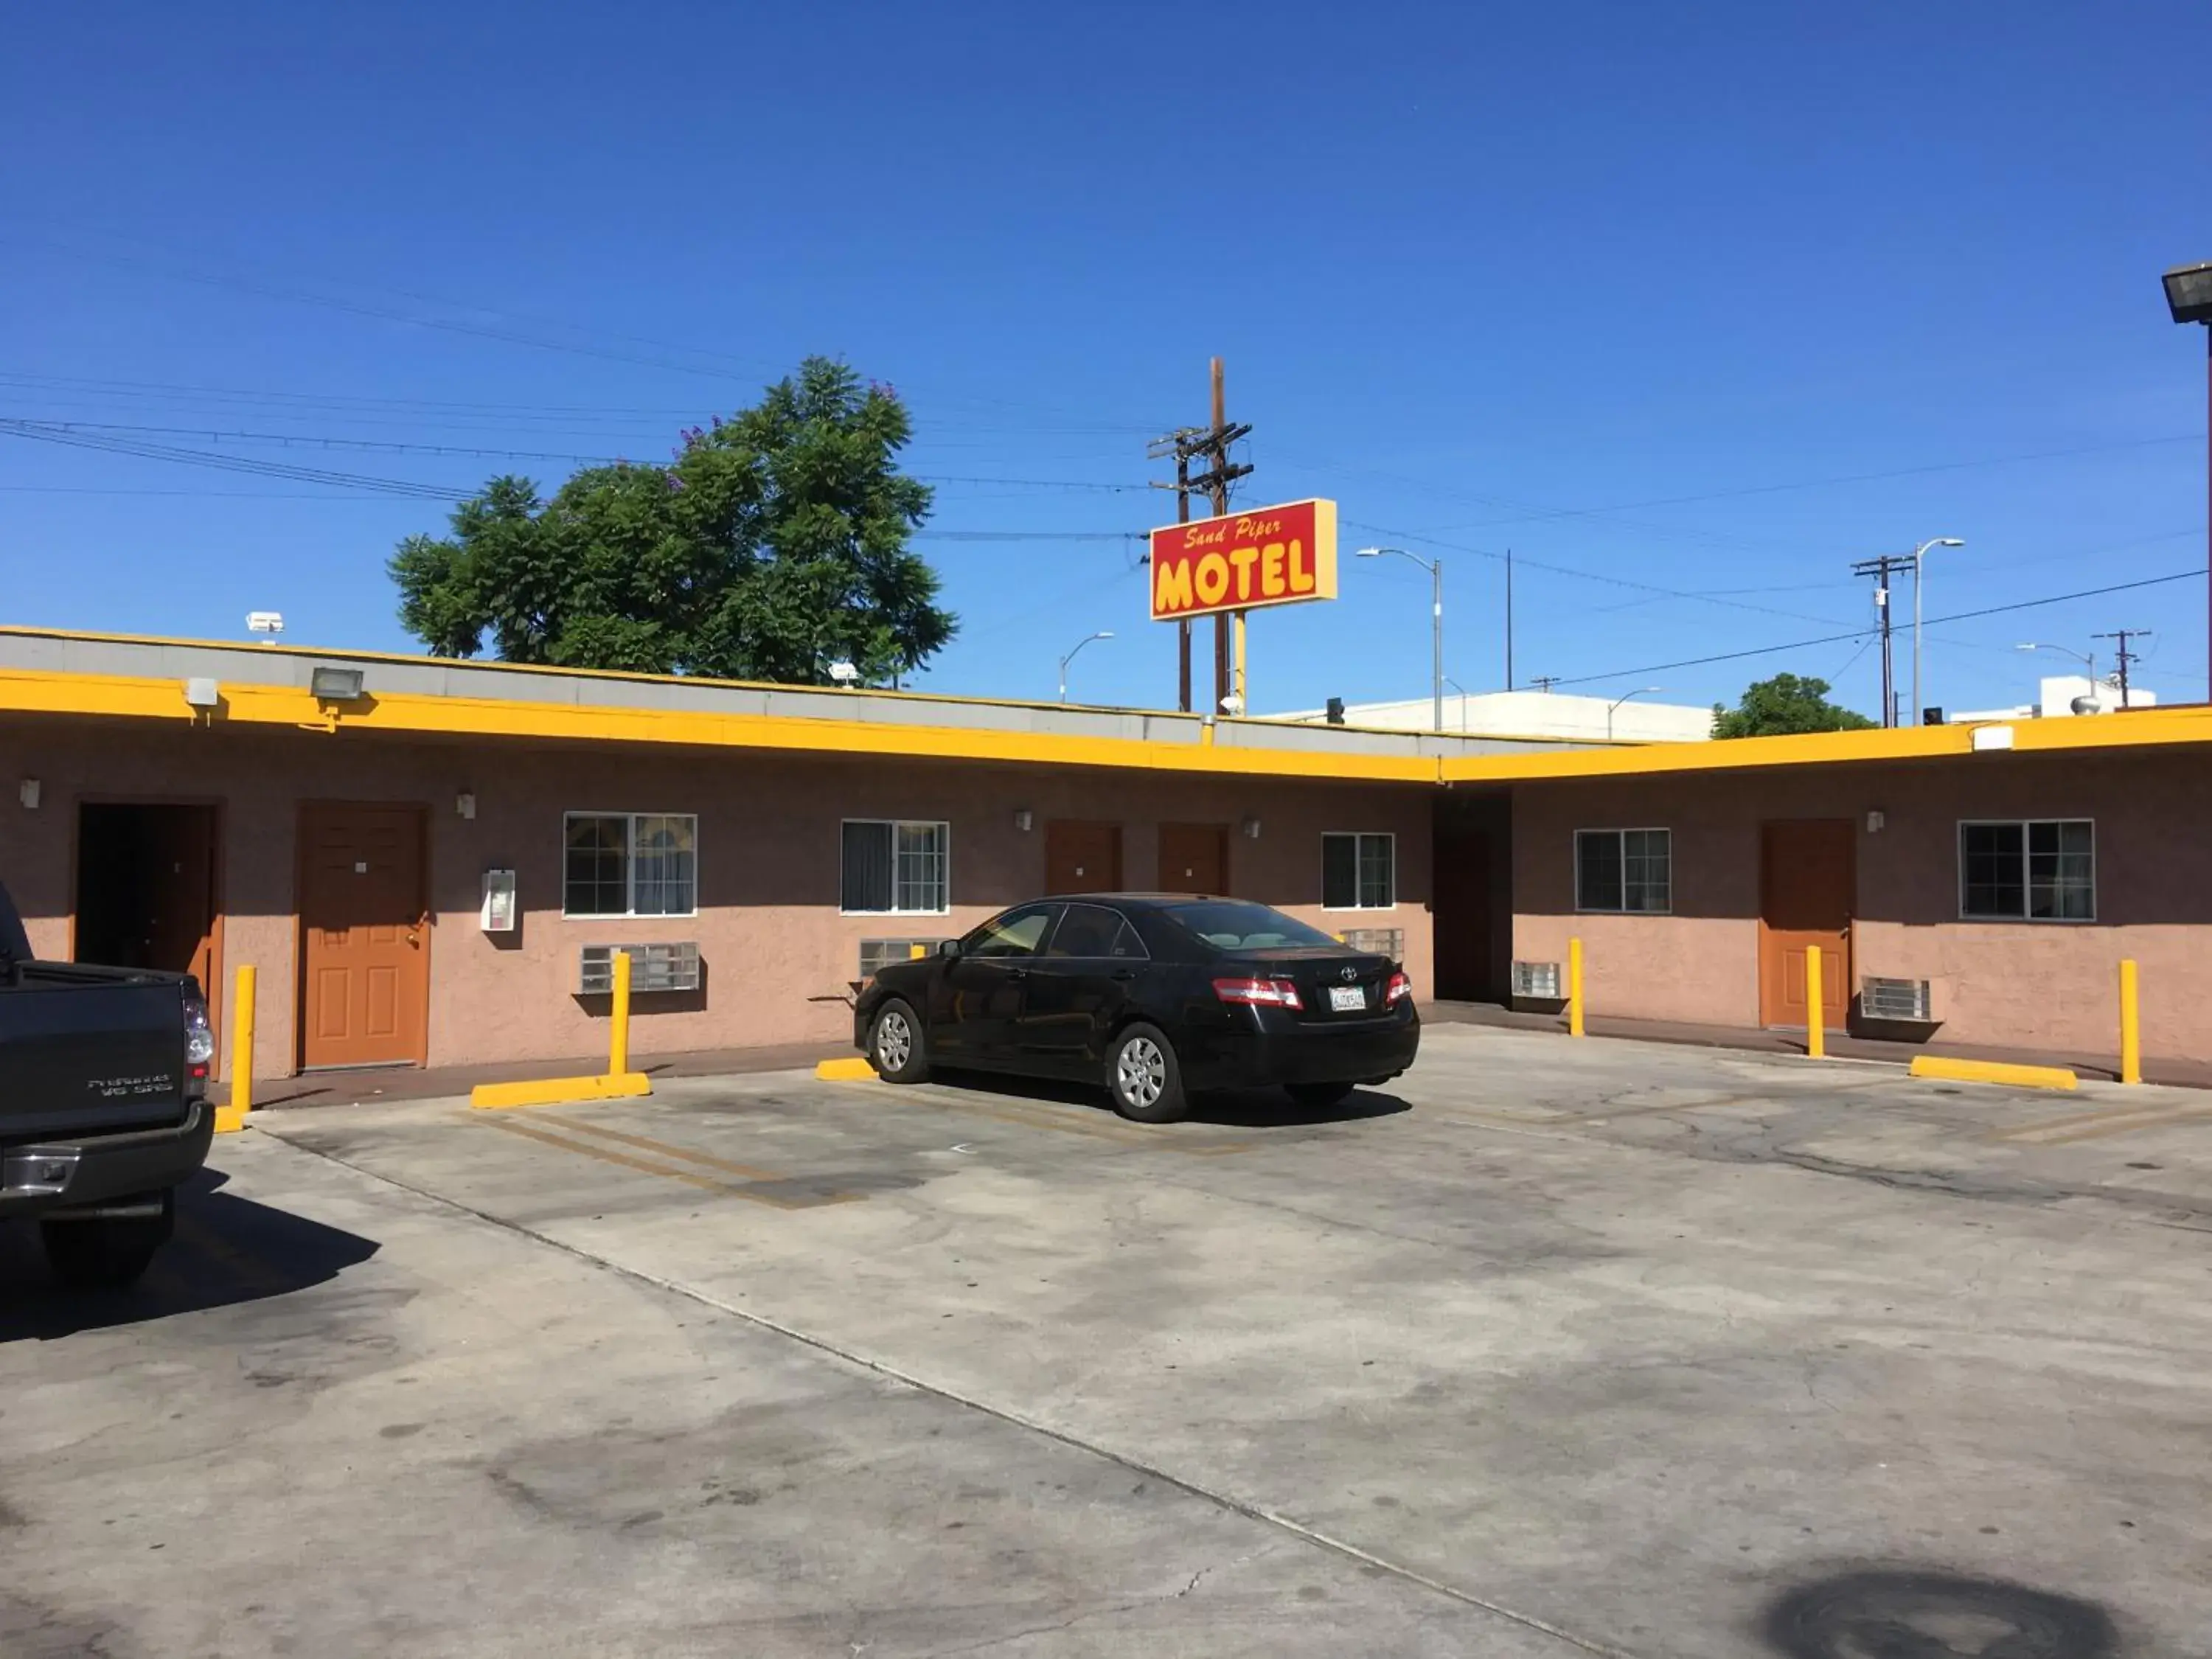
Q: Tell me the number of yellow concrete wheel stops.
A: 4